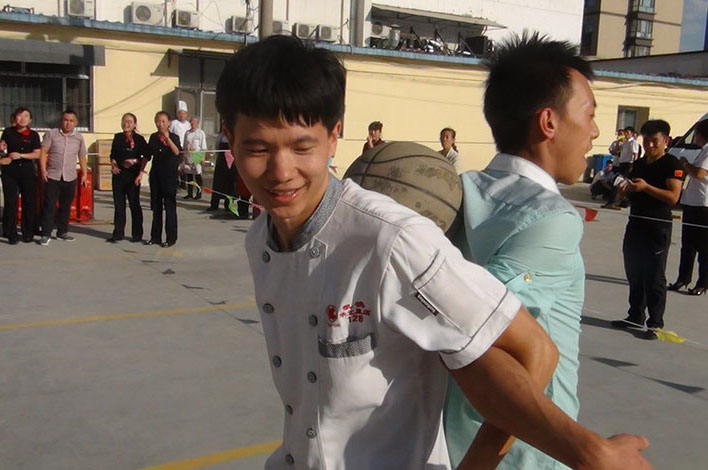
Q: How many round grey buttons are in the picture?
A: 9